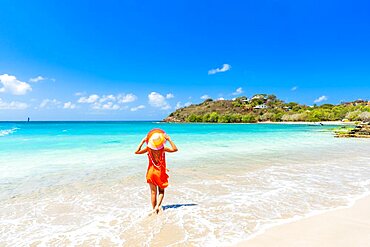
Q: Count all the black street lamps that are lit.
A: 0